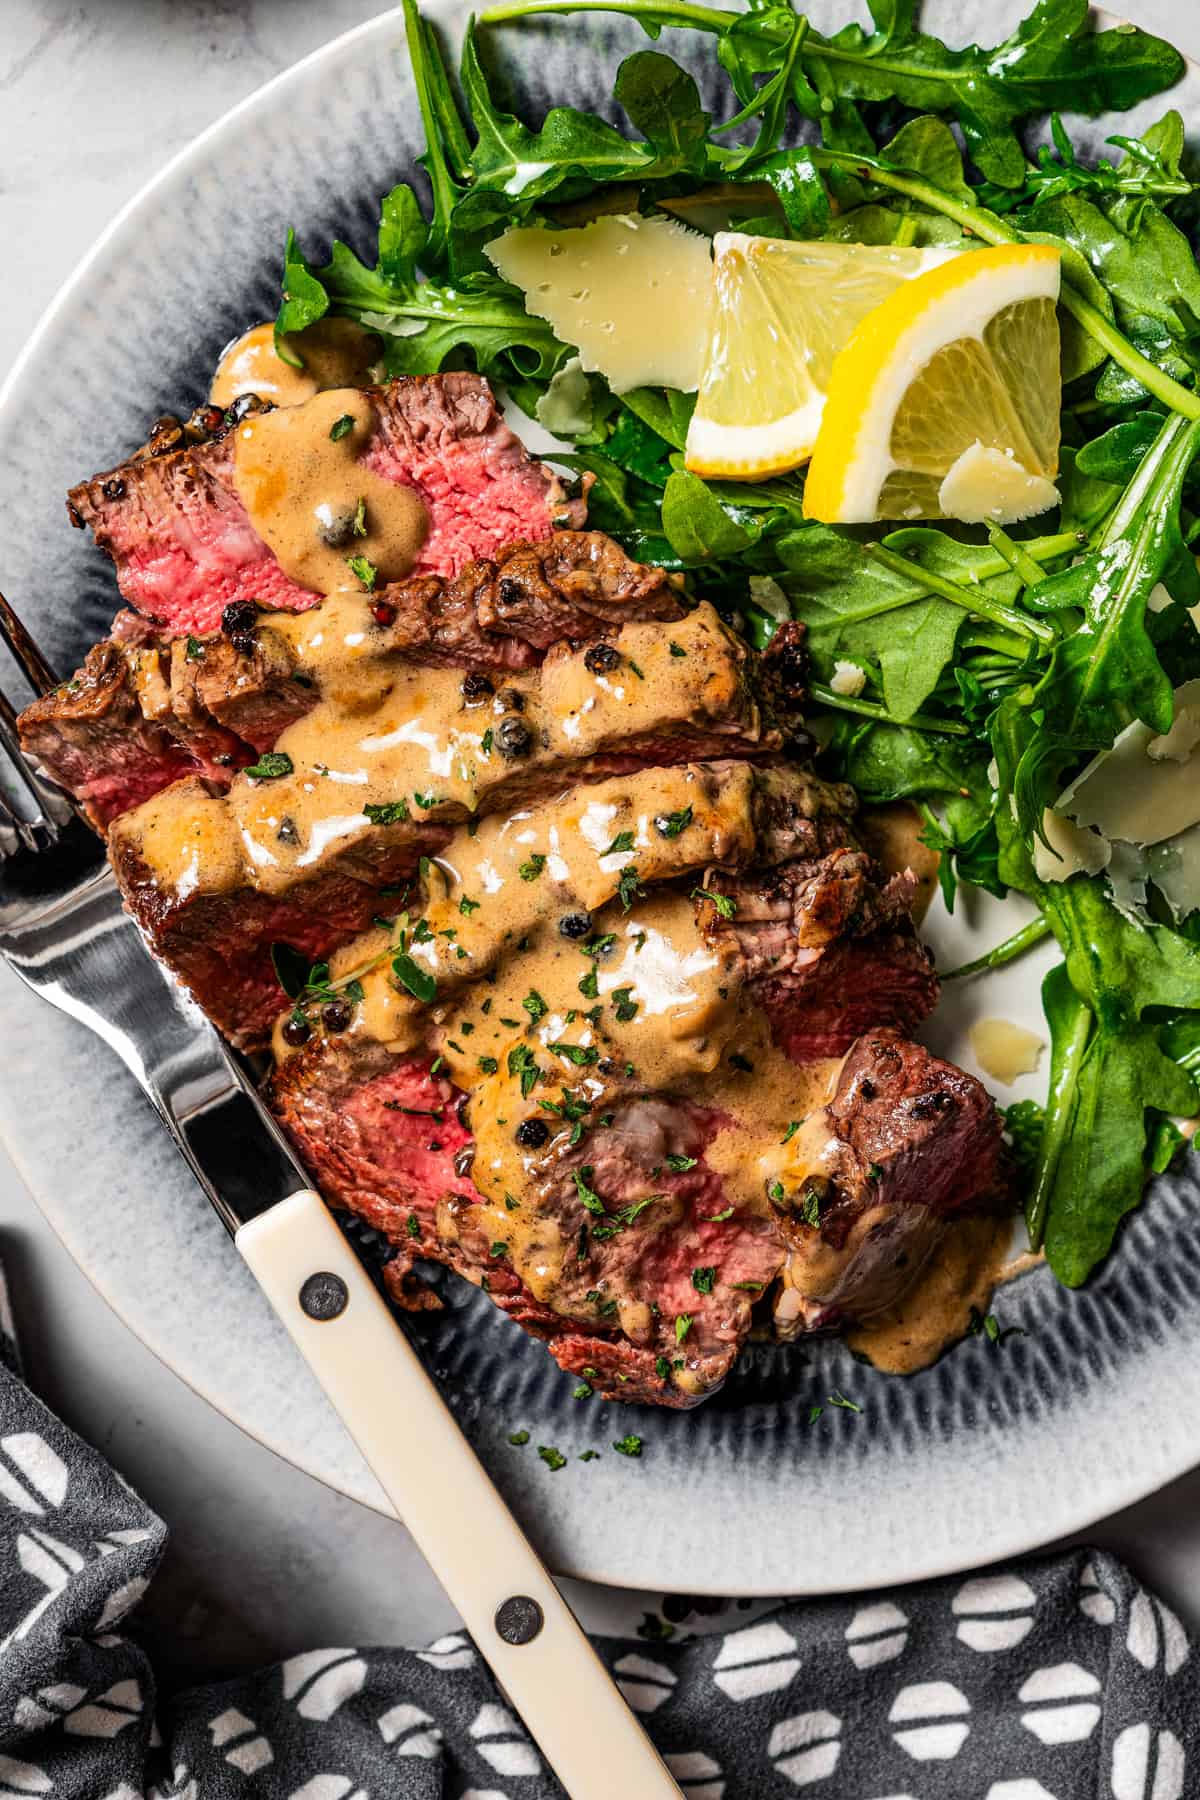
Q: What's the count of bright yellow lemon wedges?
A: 2